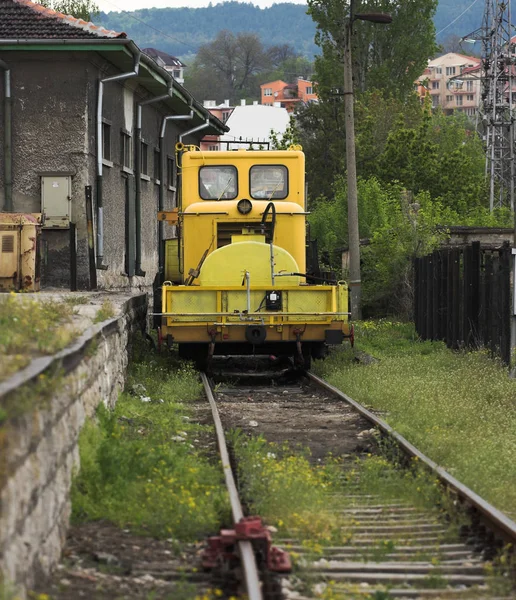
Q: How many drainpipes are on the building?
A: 5